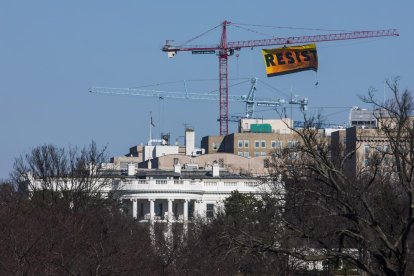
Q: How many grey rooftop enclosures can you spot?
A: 1